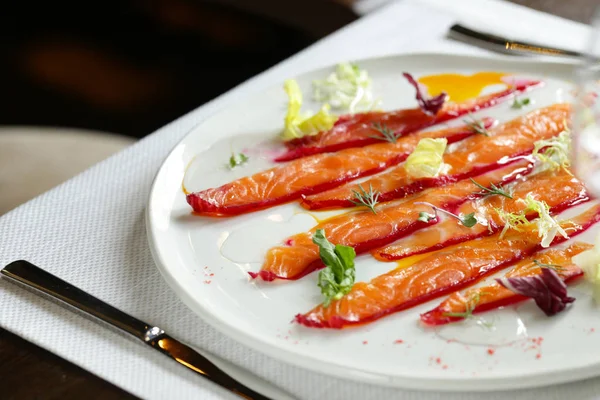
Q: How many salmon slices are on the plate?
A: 7